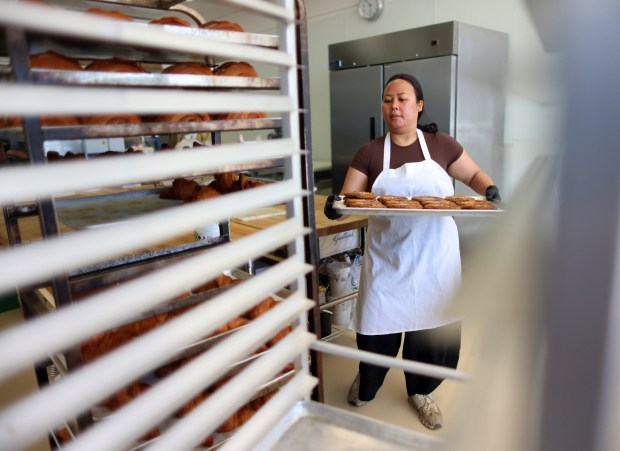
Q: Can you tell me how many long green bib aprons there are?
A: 0